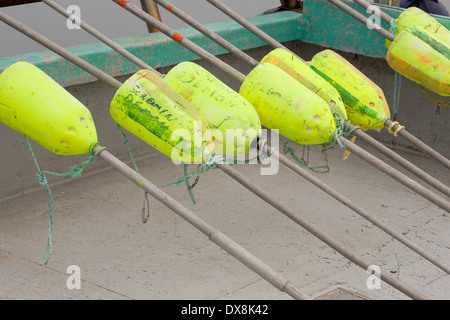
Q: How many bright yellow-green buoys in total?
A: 8